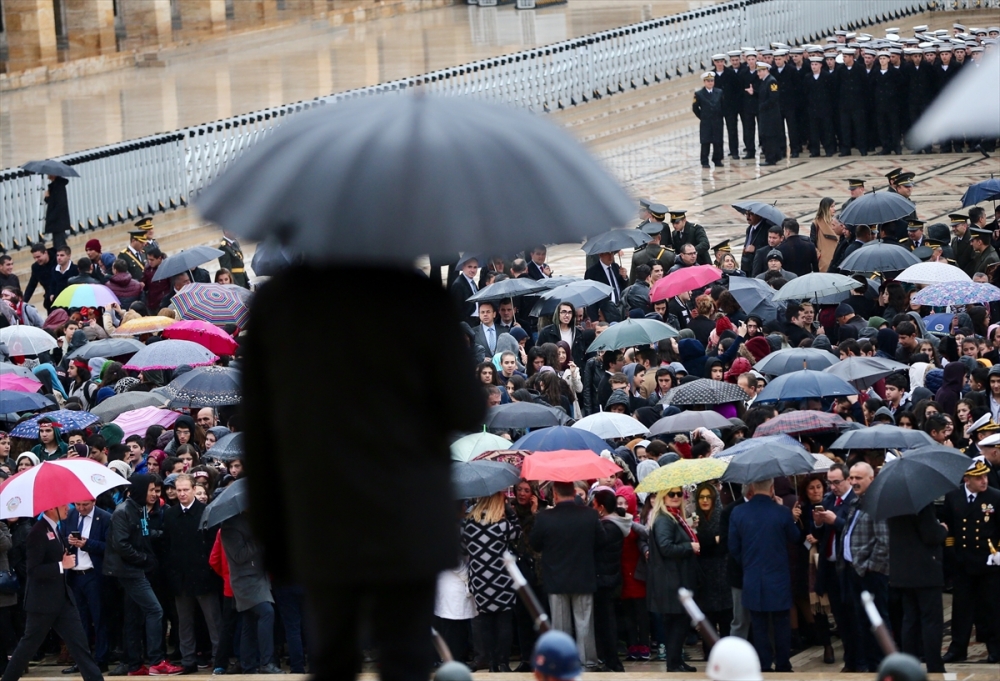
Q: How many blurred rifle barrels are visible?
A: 4